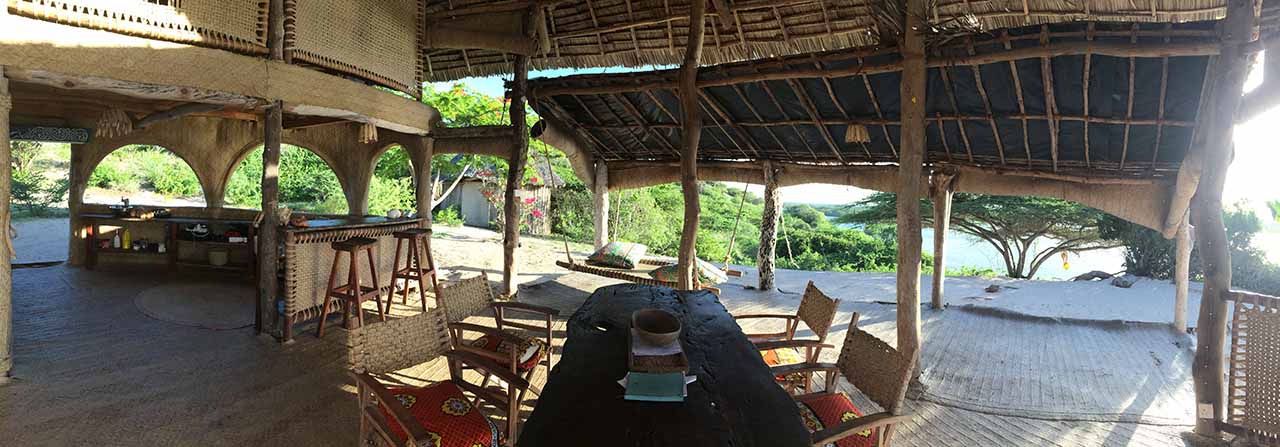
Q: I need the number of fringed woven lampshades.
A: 3